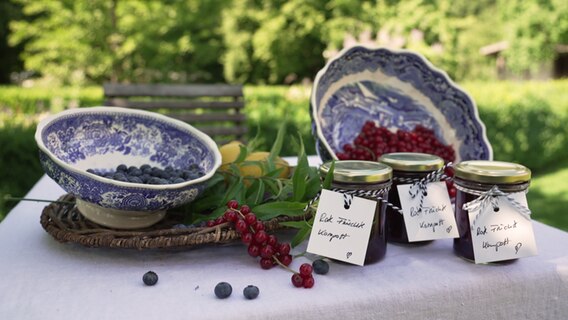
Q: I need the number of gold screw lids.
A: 3